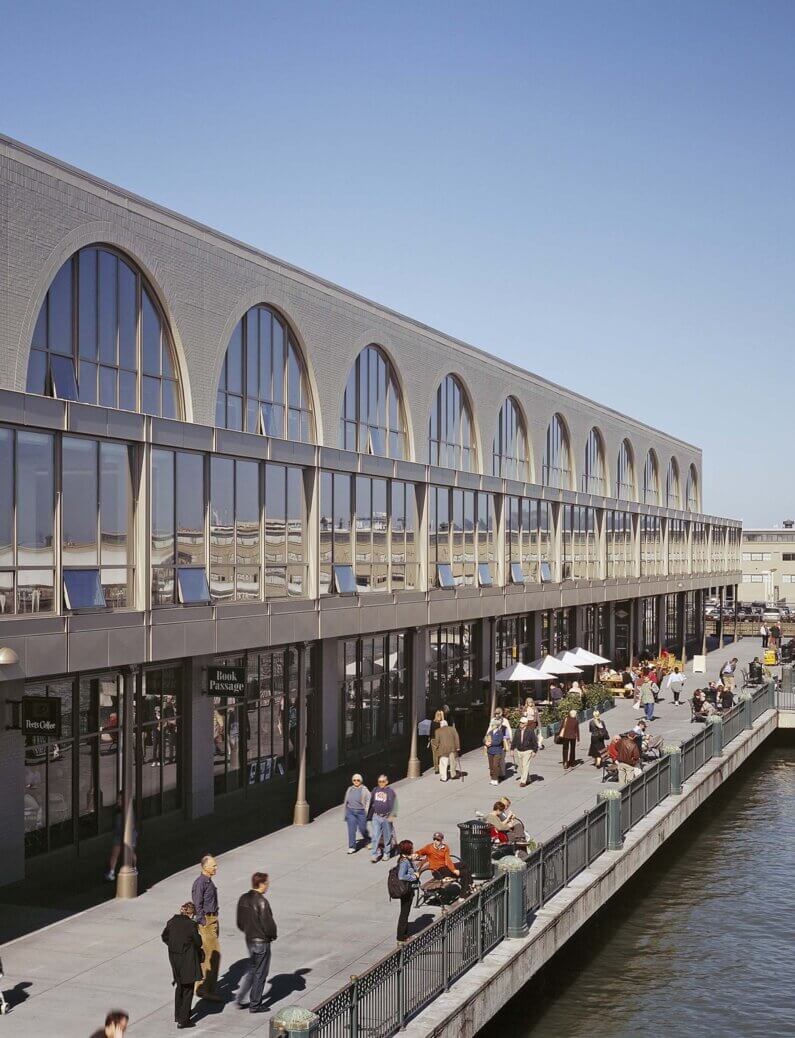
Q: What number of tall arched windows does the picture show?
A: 11